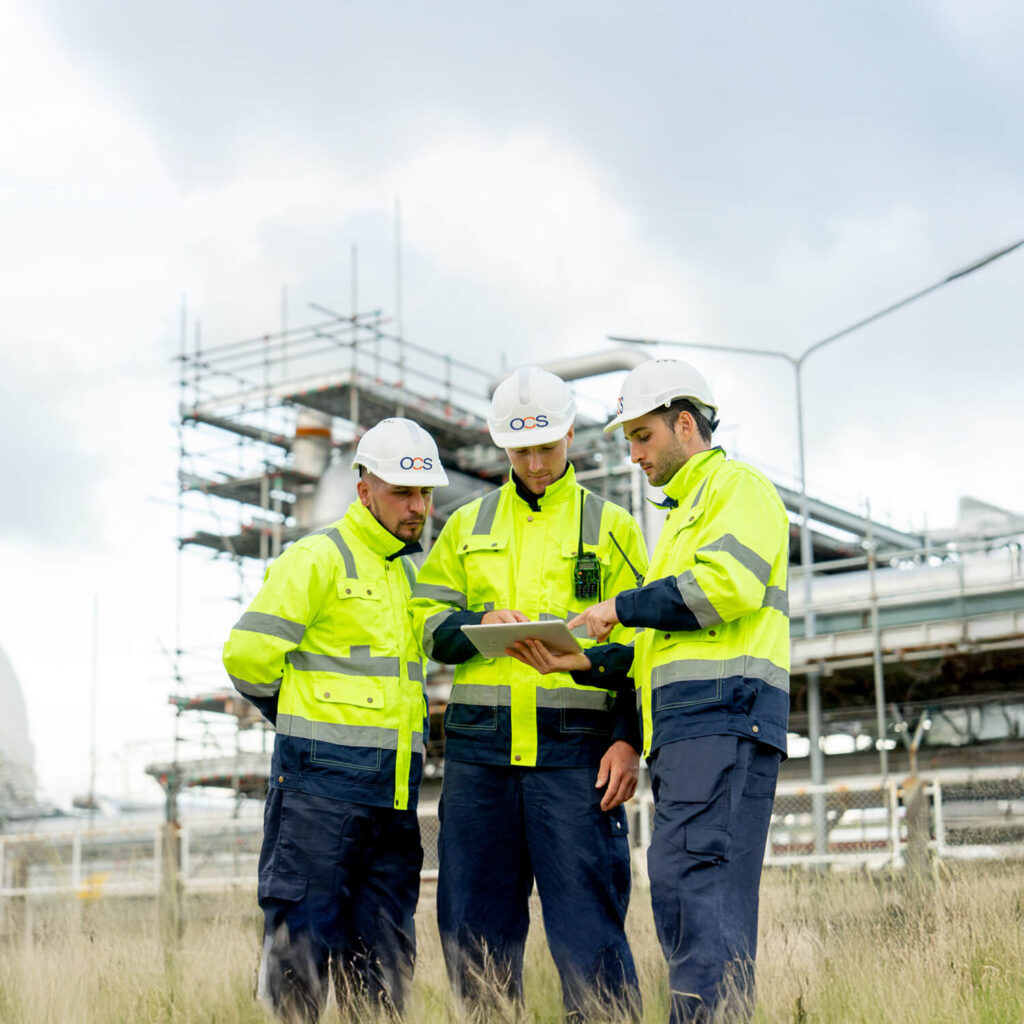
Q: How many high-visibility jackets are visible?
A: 3